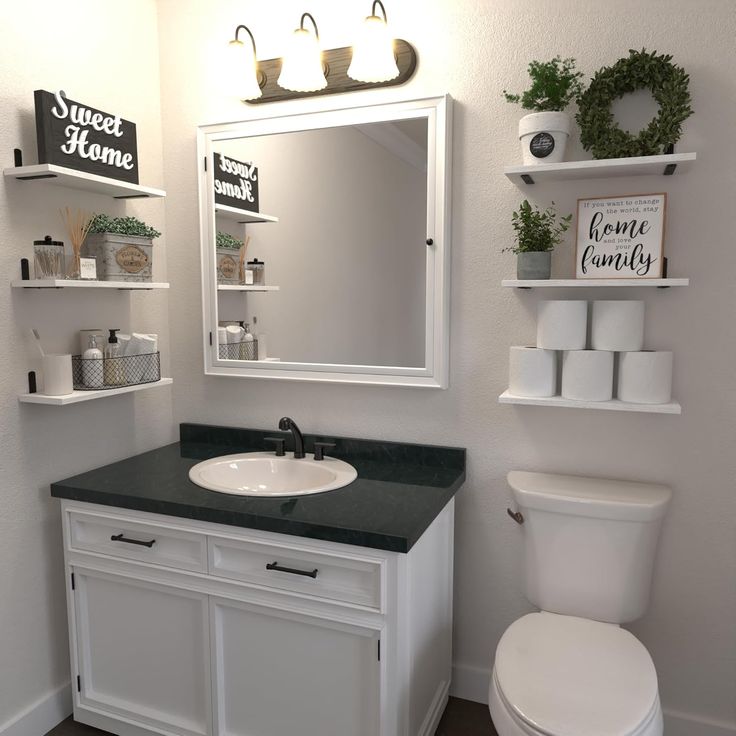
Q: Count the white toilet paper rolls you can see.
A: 5